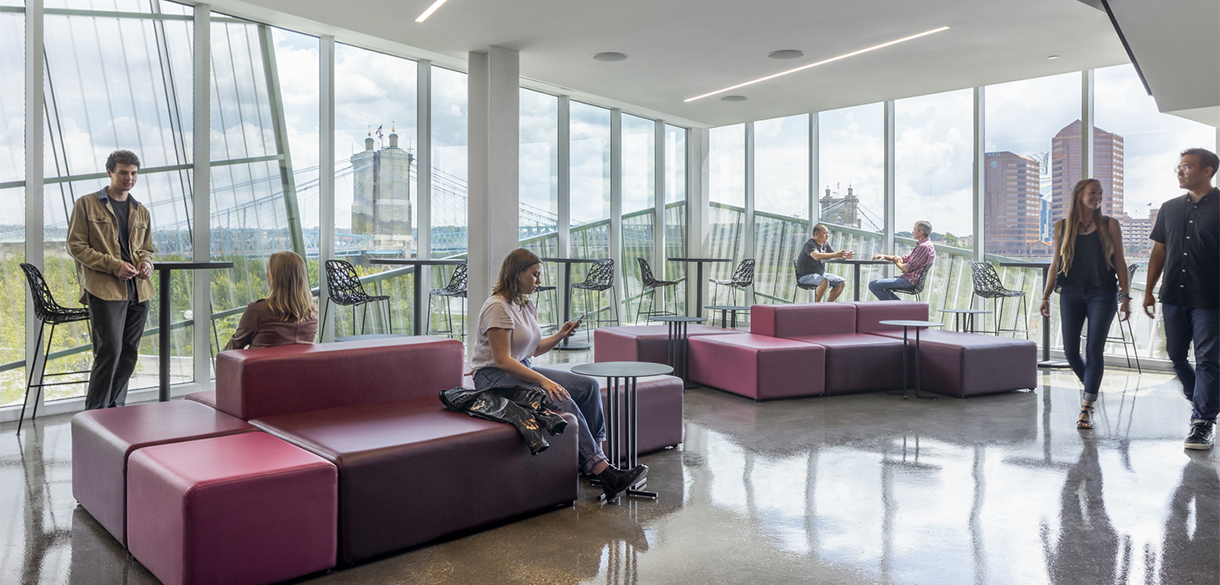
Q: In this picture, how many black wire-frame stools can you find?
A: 11